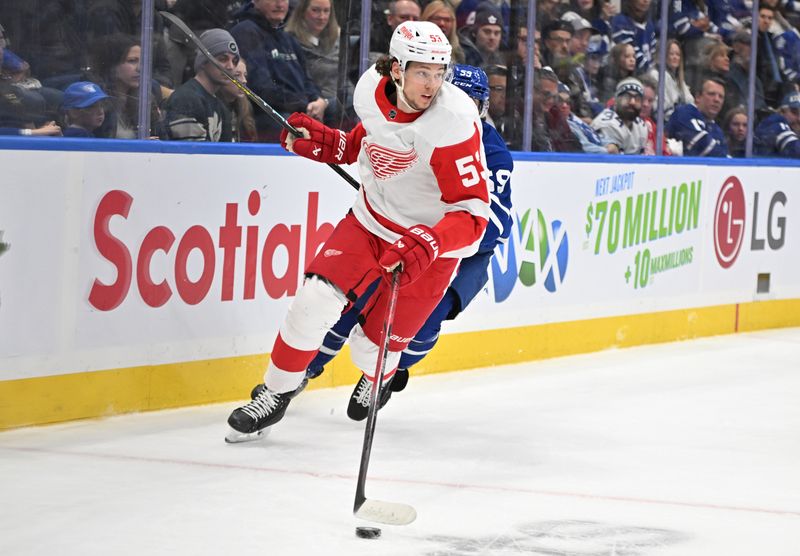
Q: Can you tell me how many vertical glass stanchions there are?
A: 5